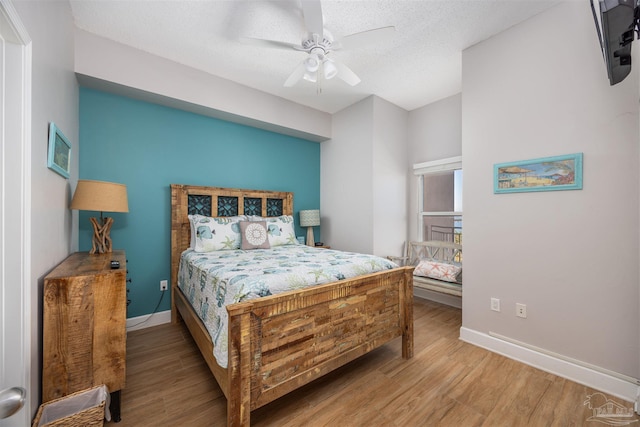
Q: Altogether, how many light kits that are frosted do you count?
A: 3